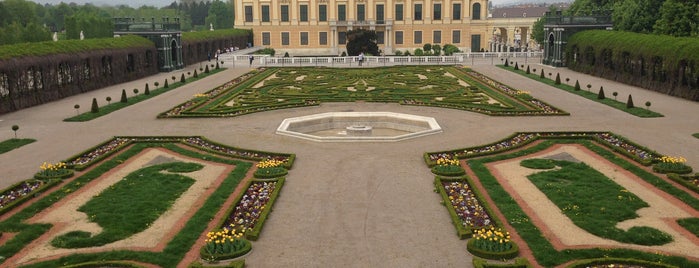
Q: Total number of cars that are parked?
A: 0